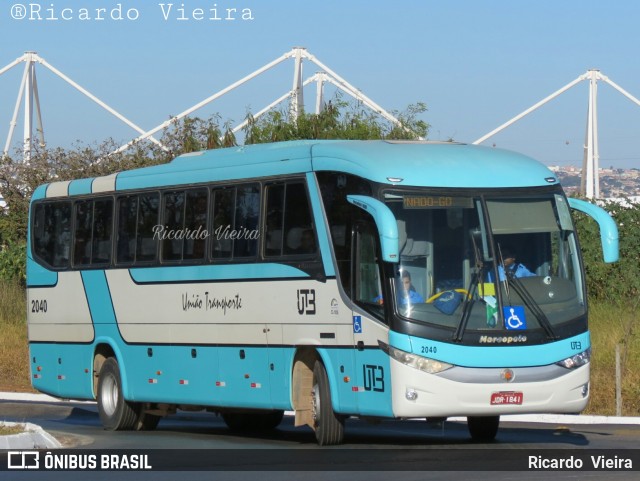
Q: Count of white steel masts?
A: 4